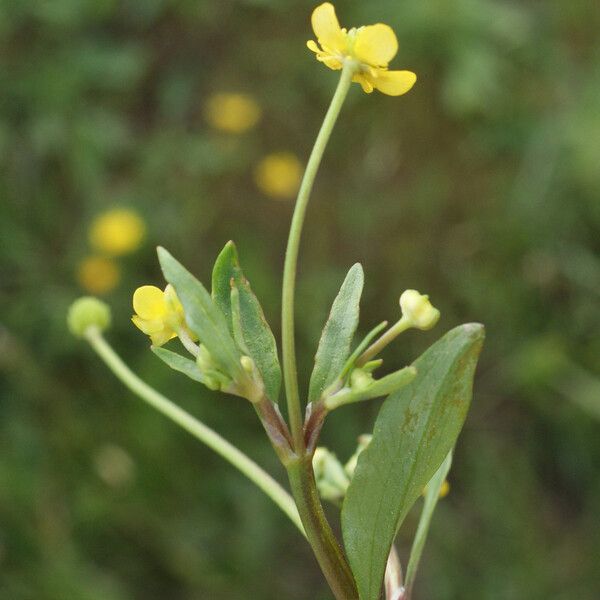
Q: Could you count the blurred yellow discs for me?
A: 4